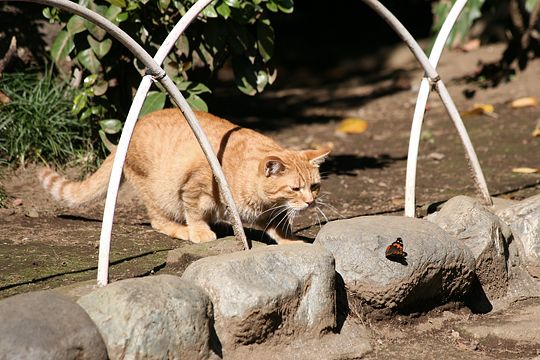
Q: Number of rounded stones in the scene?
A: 6